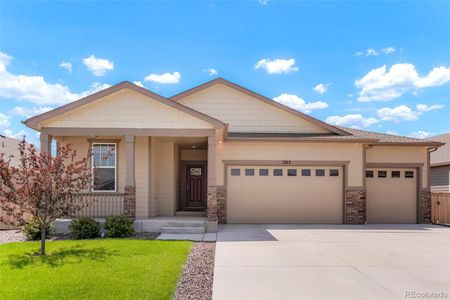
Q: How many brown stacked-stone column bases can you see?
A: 4